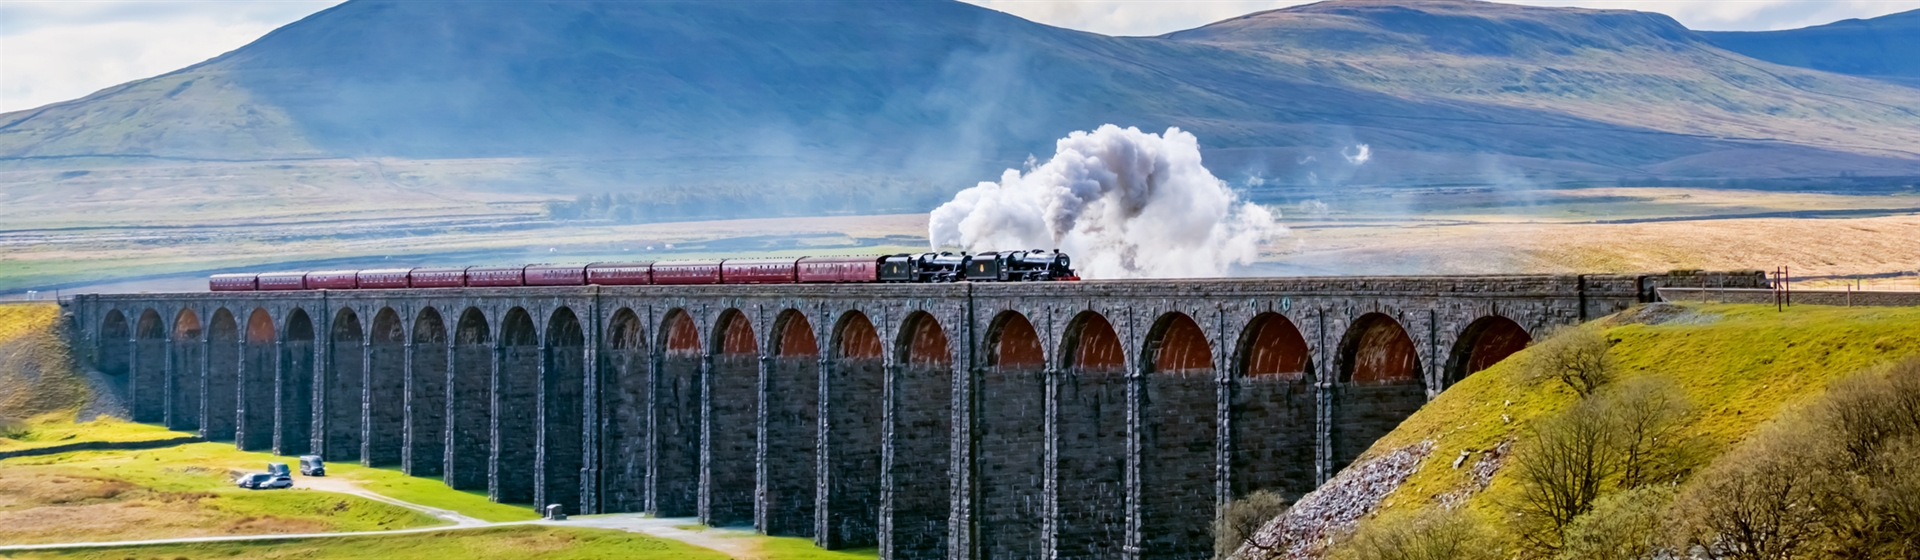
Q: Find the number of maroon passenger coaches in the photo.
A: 11